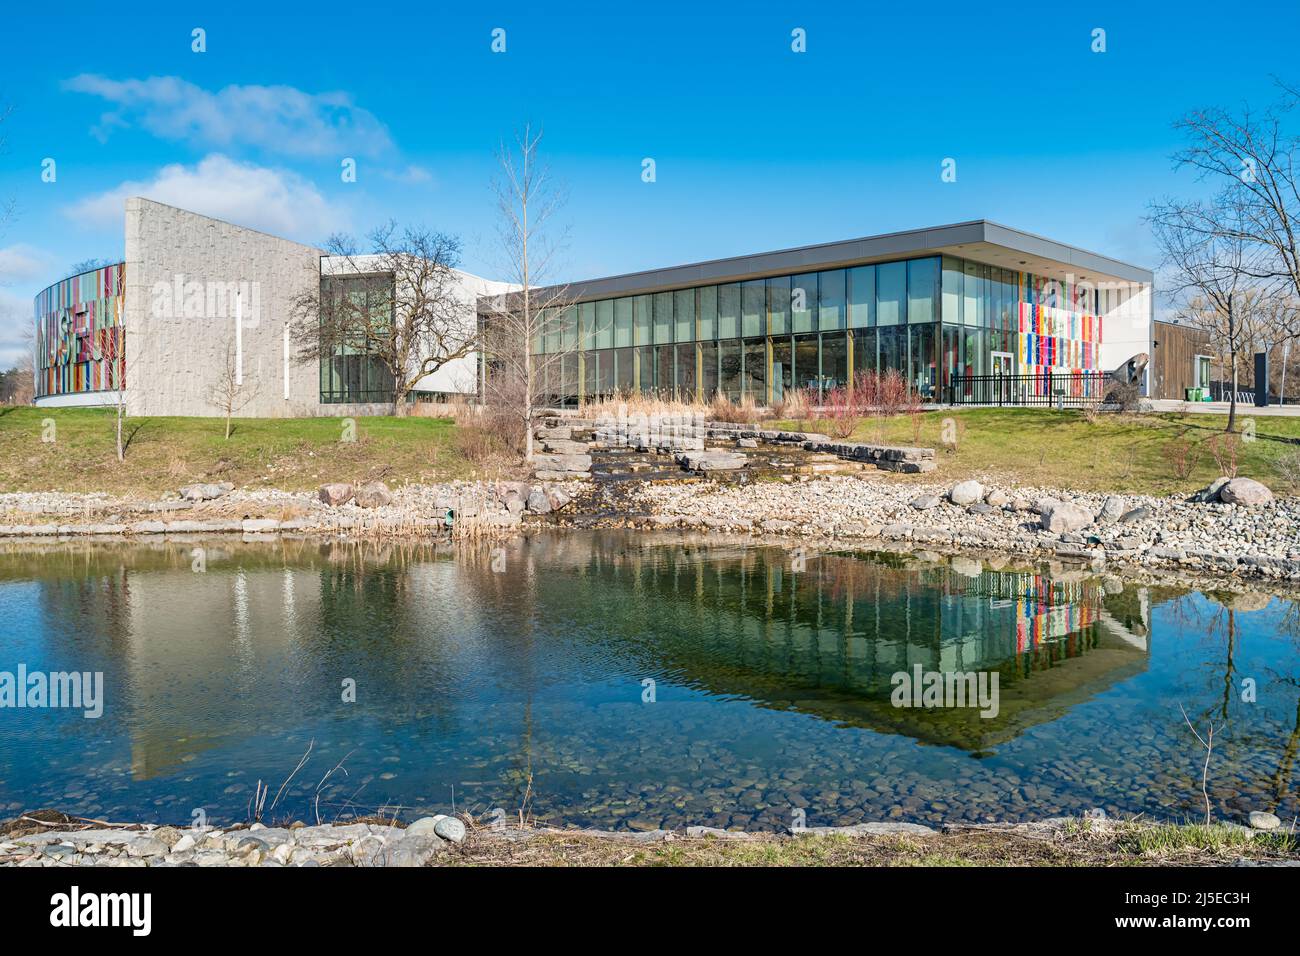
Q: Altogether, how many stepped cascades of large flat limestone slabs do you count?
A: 1